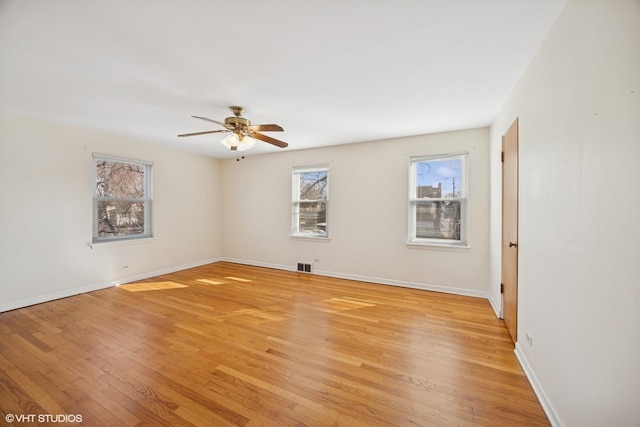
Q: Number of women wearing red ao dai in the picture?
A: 0